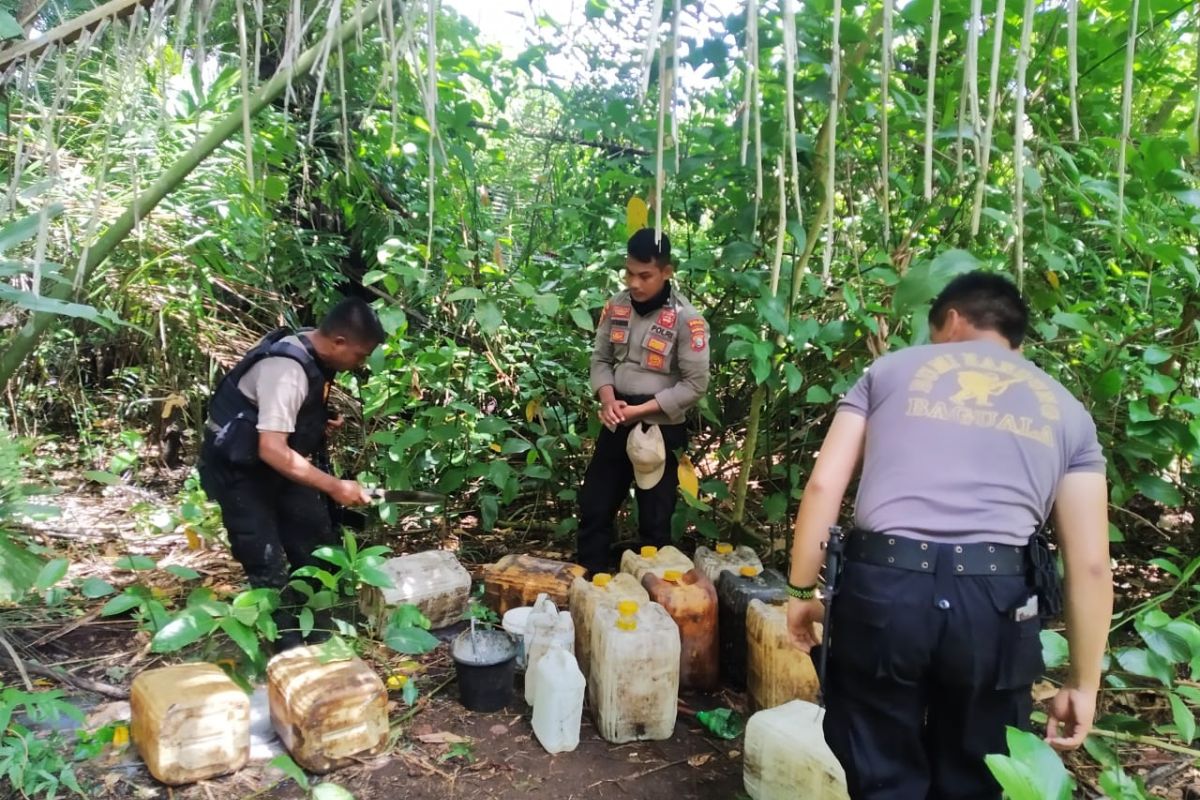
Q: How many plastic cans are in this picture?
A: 14